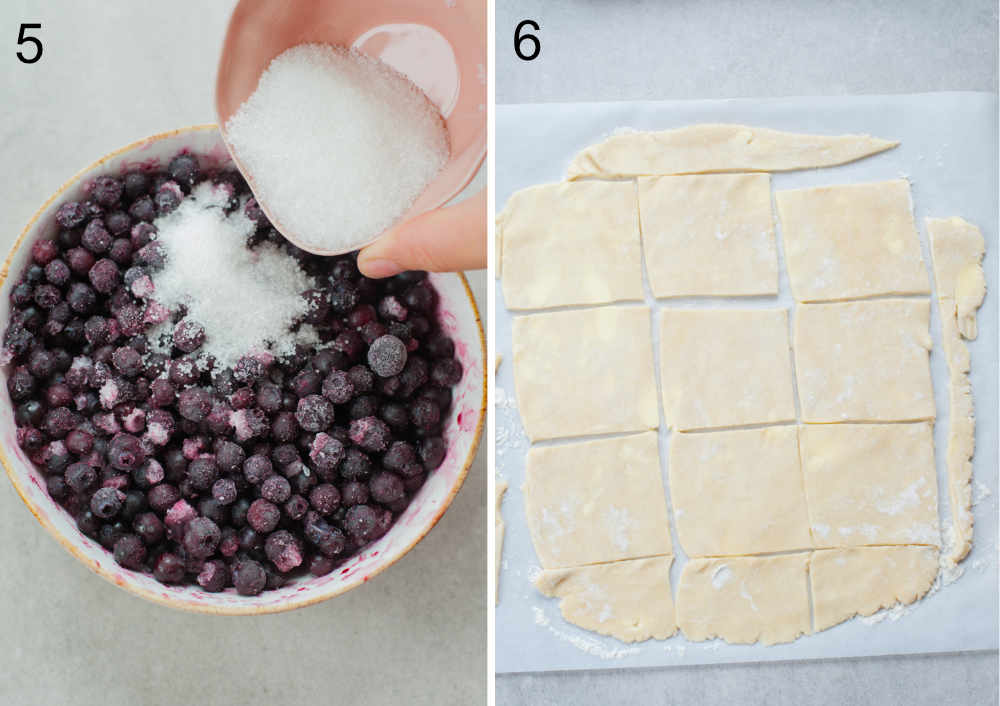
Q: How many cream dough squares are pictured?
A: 9